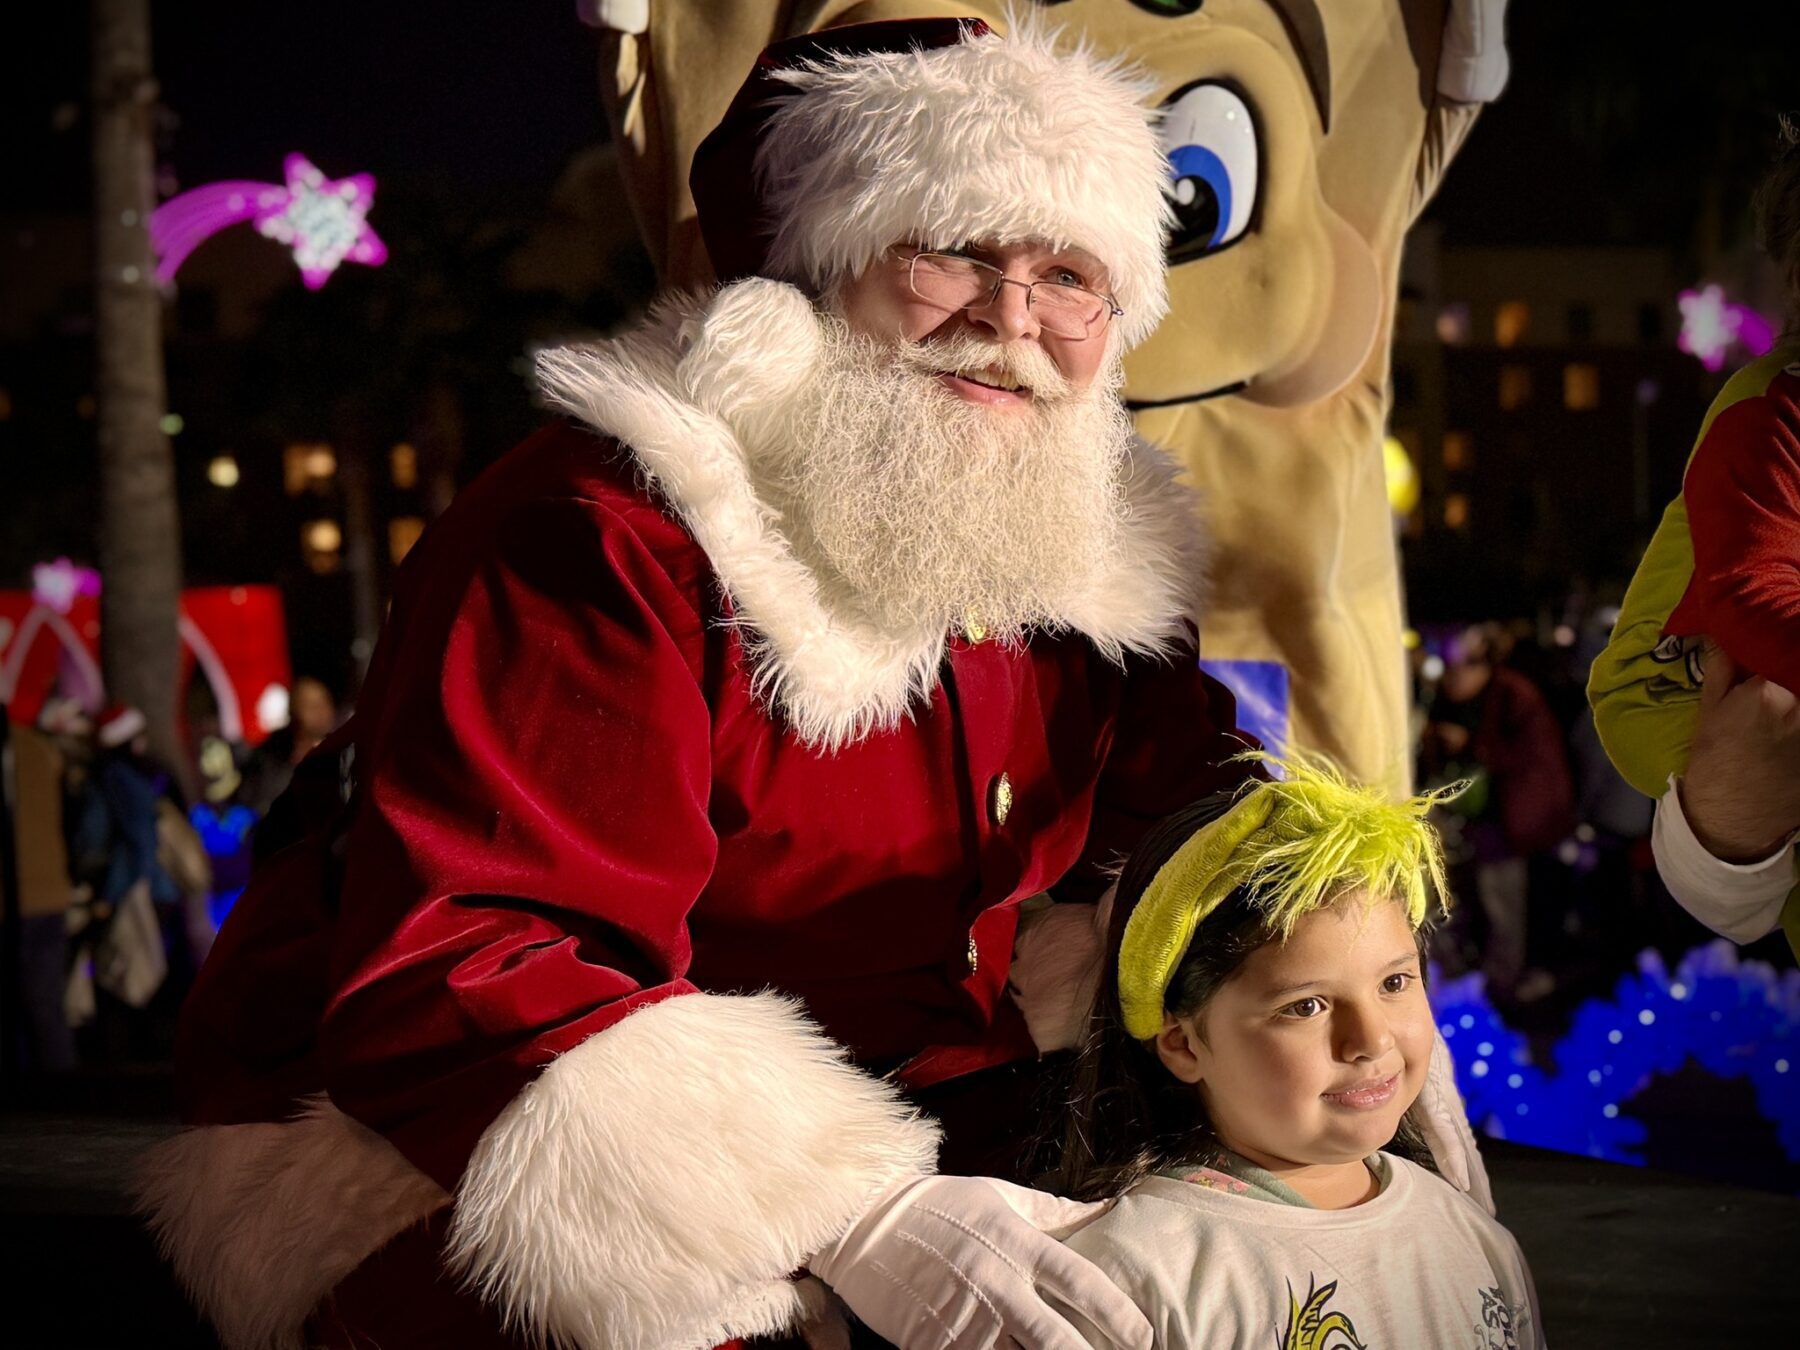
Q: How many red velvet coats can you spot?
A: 1